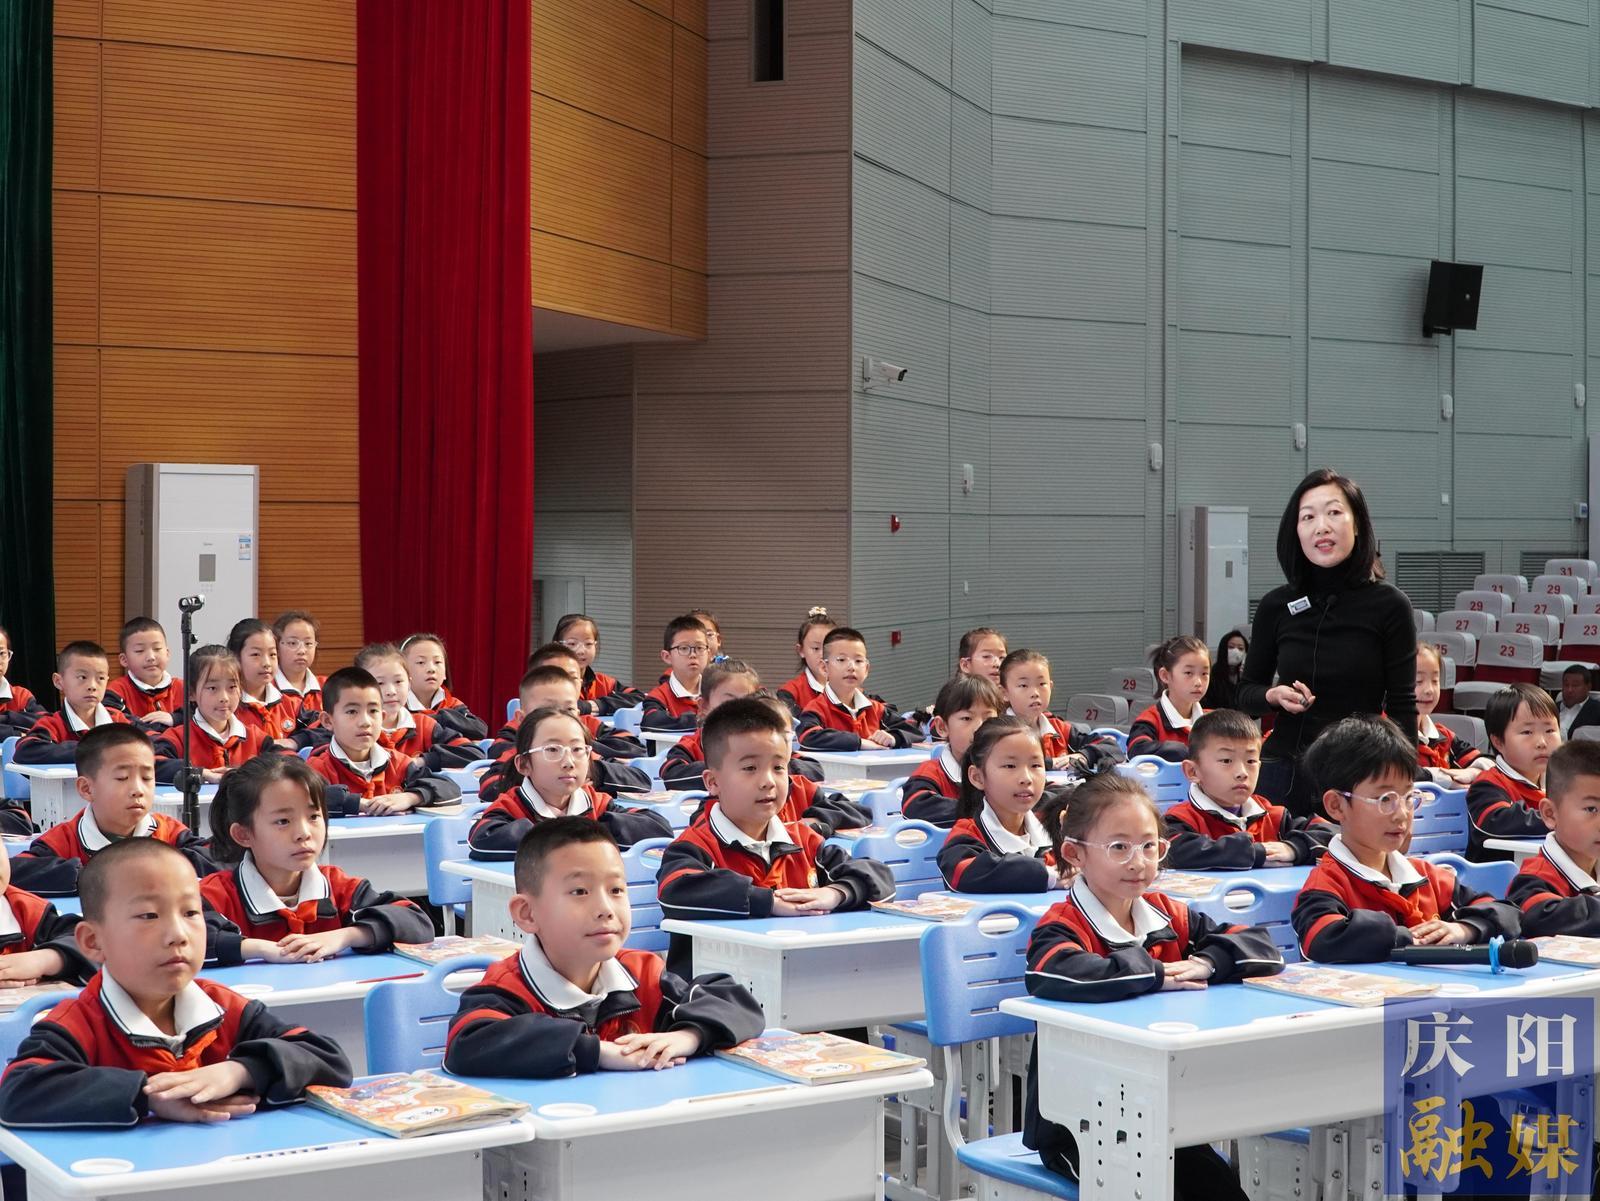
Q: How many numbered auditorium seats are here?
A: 13